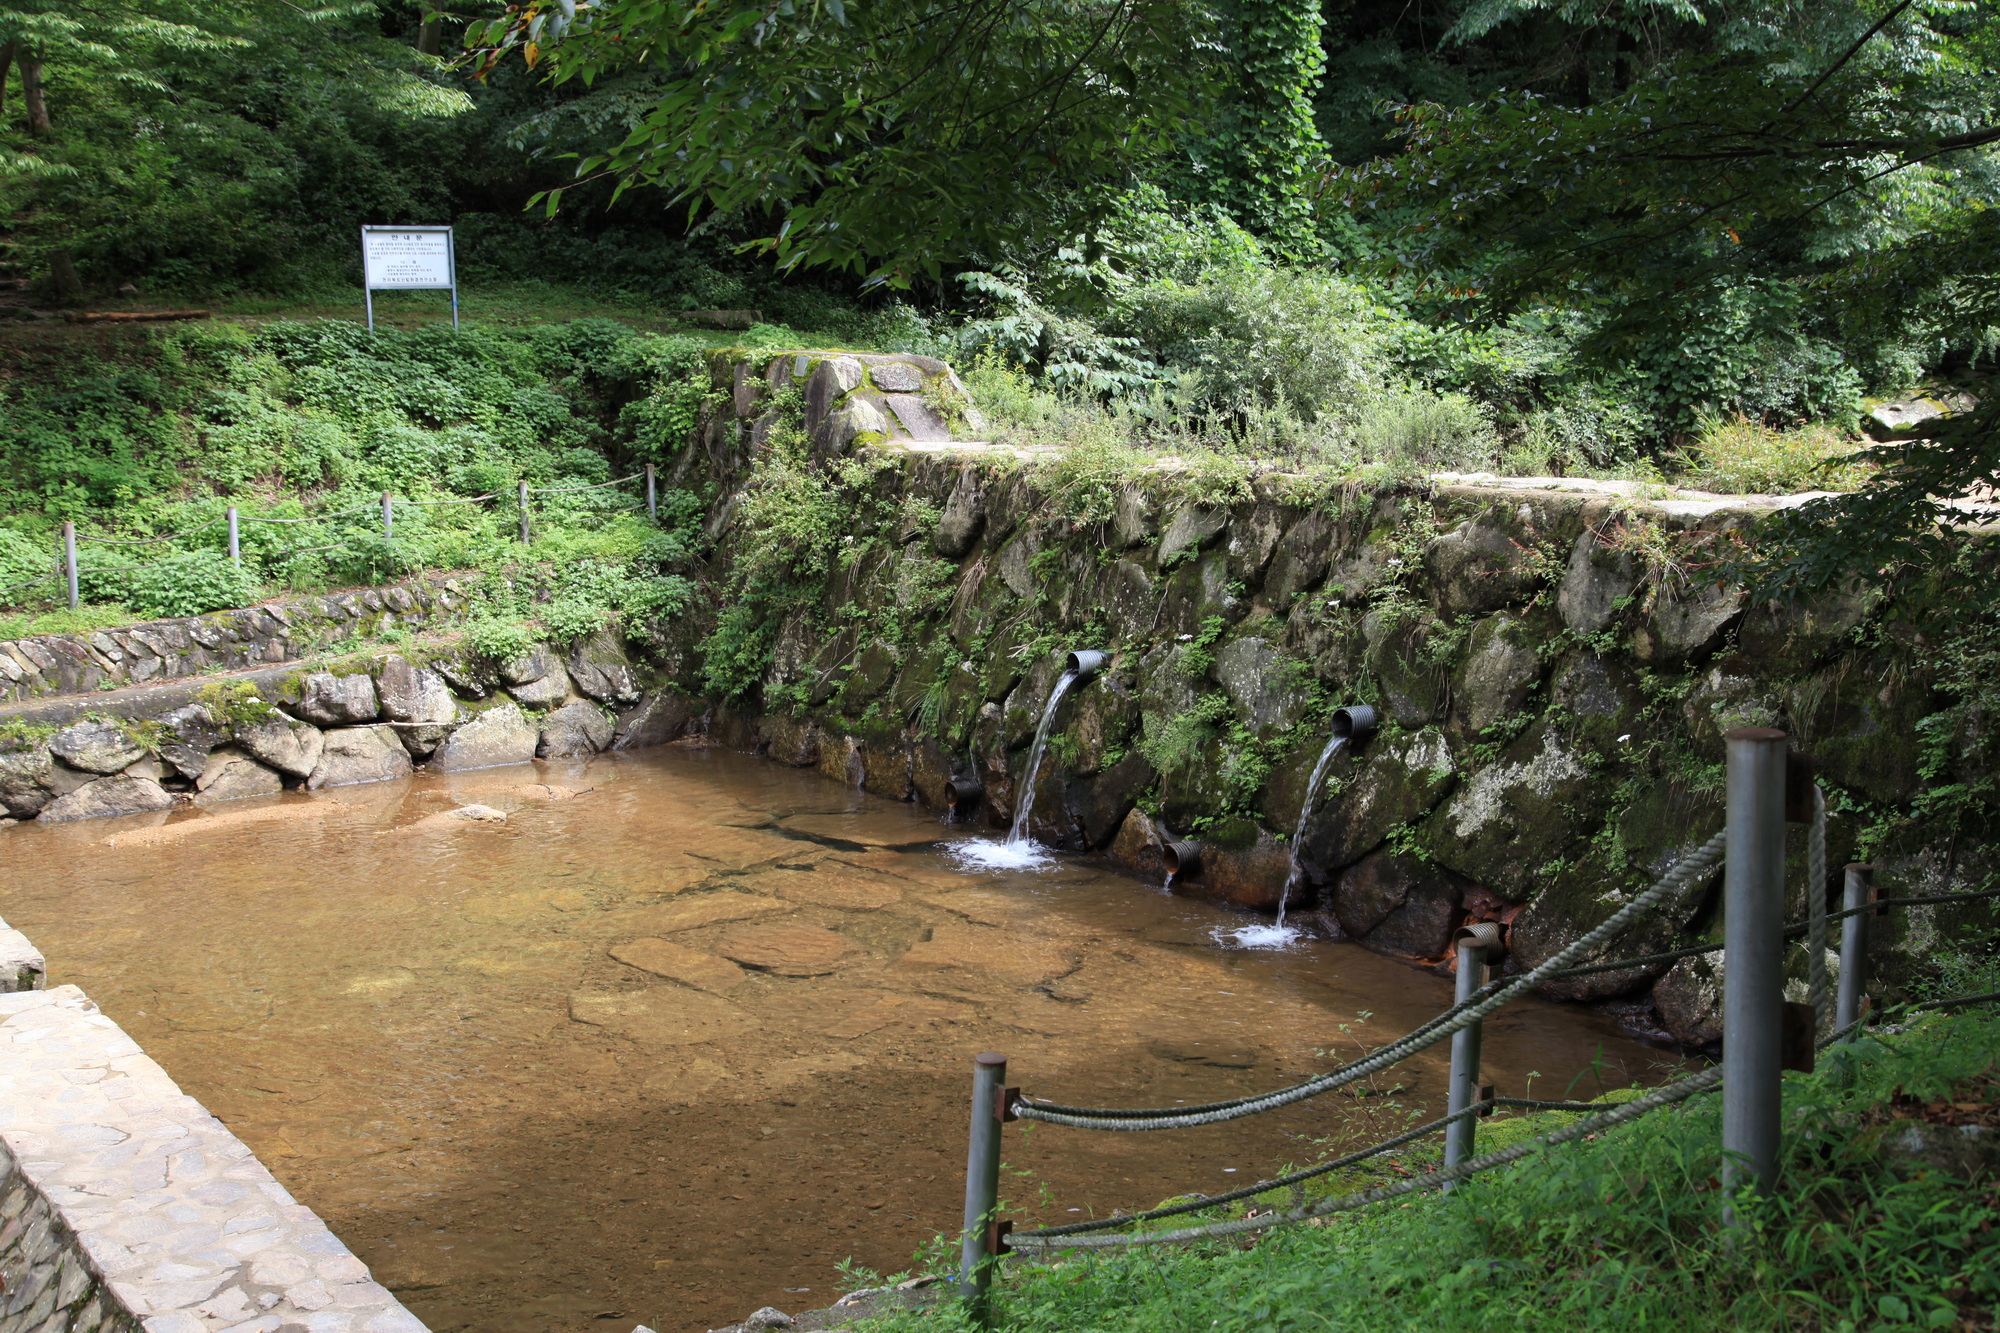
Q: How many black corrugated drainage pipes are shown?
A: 5